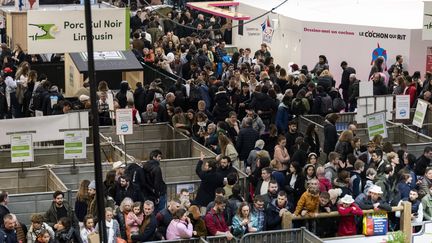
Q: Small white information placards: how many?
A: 6